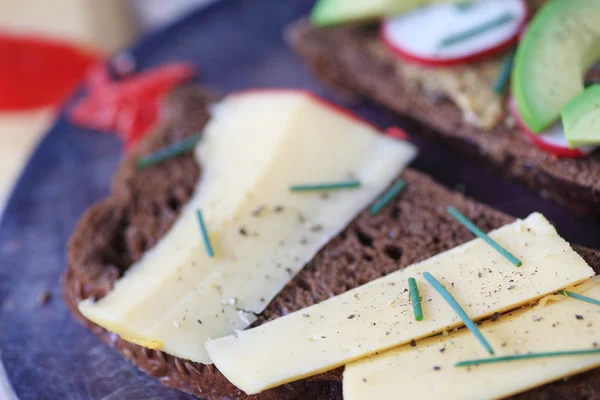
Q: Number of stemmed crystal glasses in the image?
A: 0